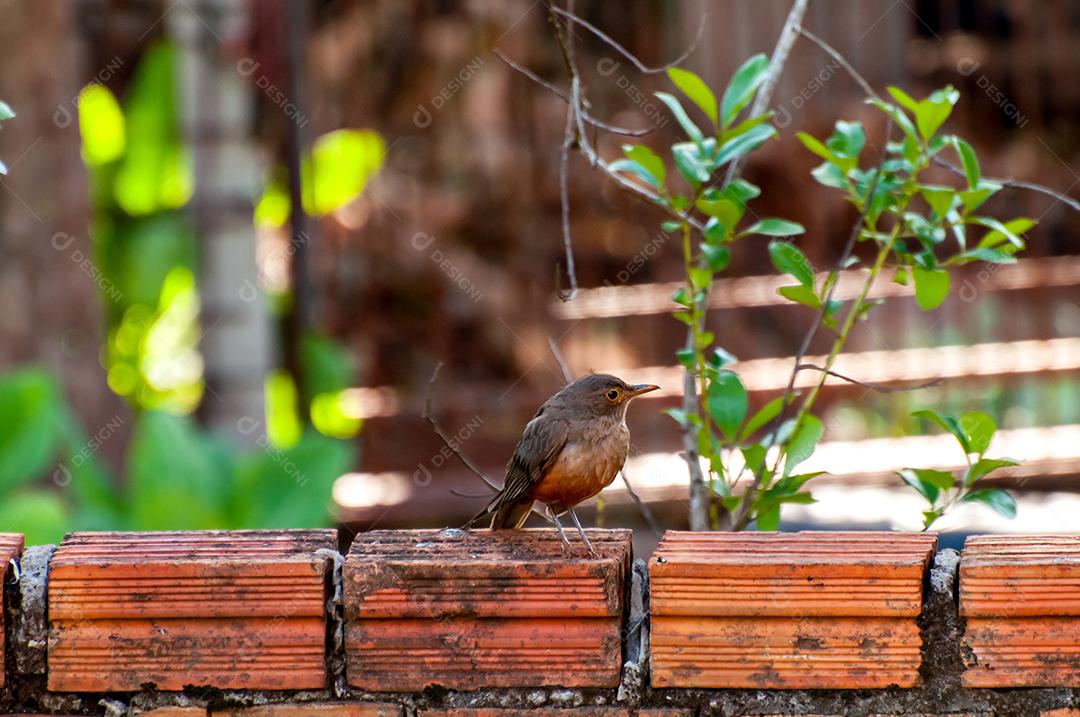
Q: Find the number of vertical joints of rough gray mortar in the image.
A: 4